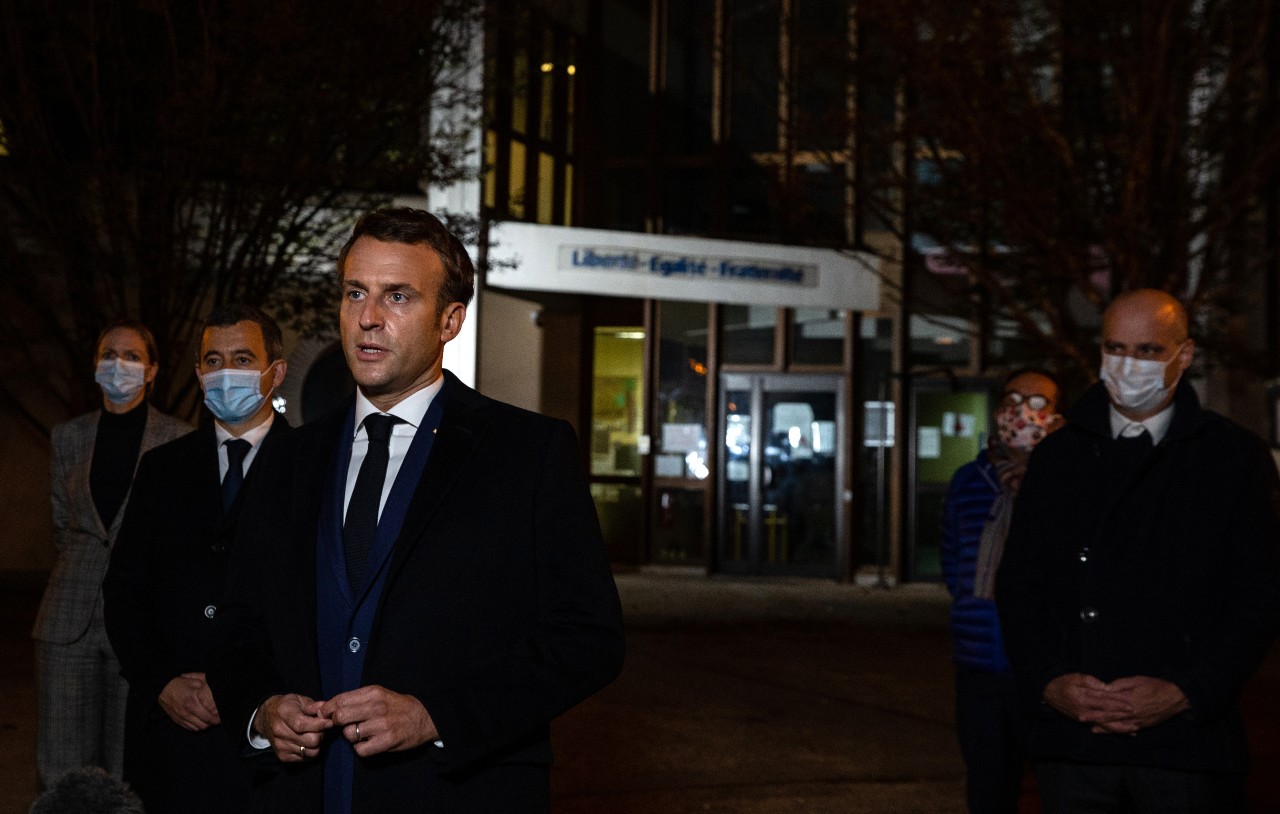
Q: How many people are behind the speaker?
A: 4